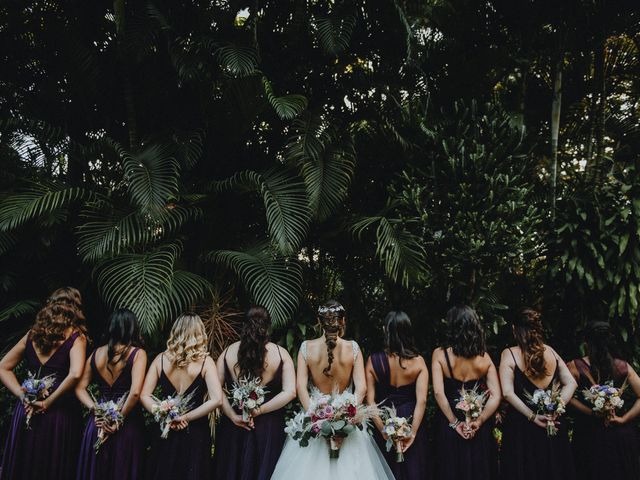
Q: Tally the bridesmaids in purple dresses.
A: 8